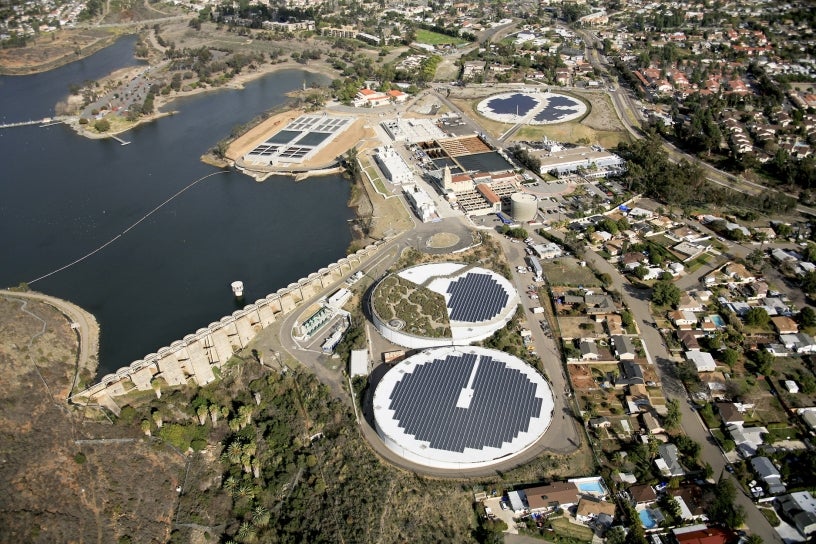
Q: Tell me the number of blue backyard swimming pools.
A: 3